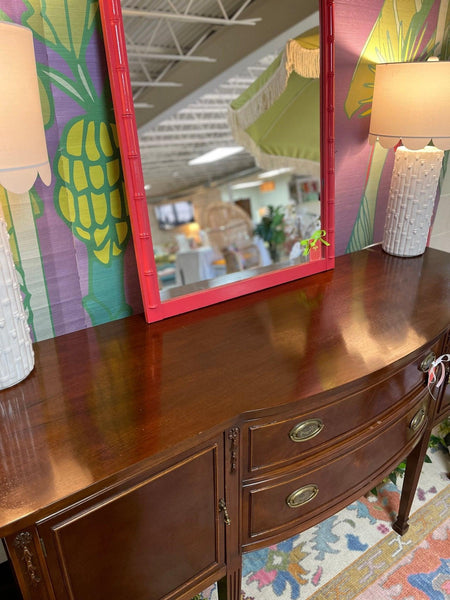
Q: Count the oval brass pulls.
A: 4